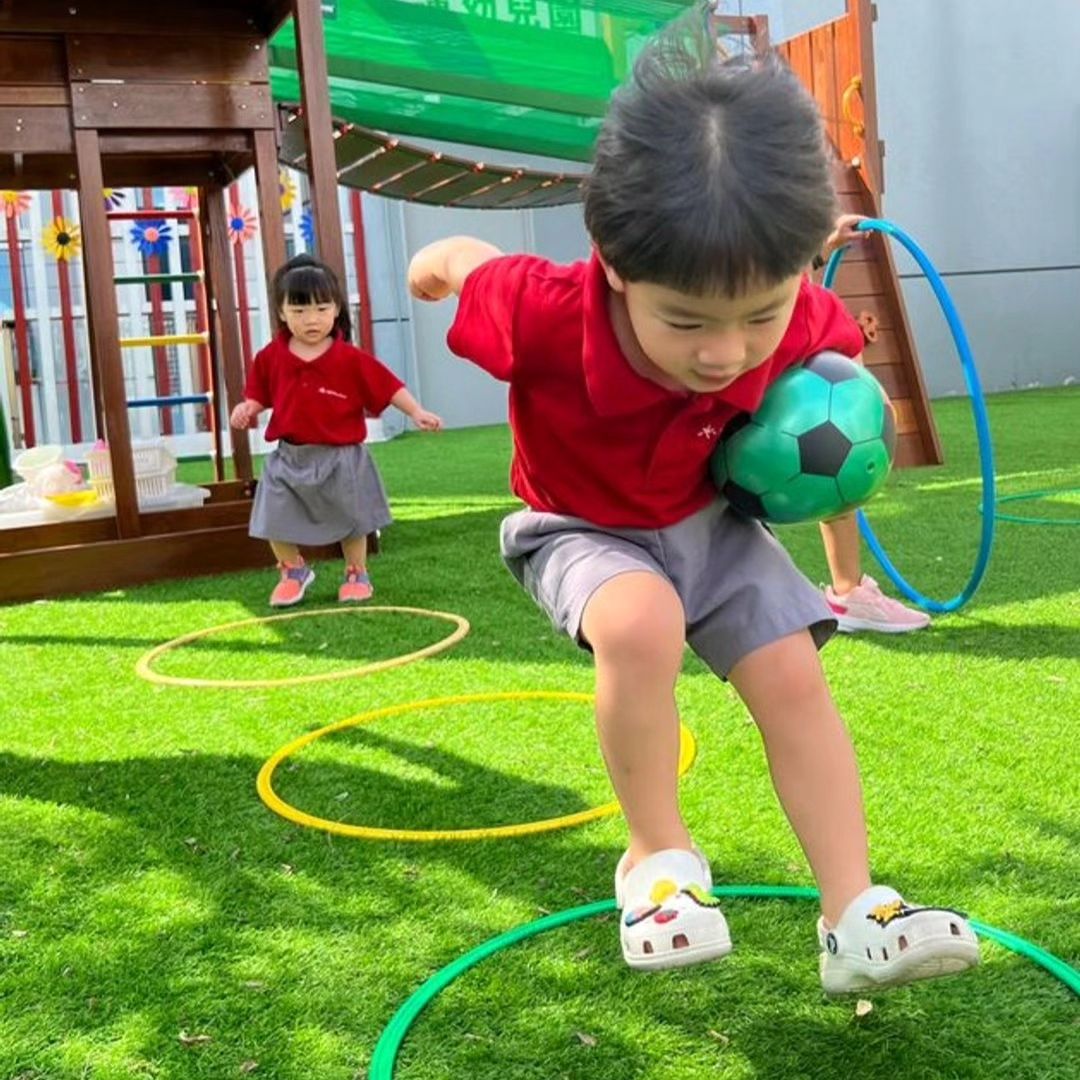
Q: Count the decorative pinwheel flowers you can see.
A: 8